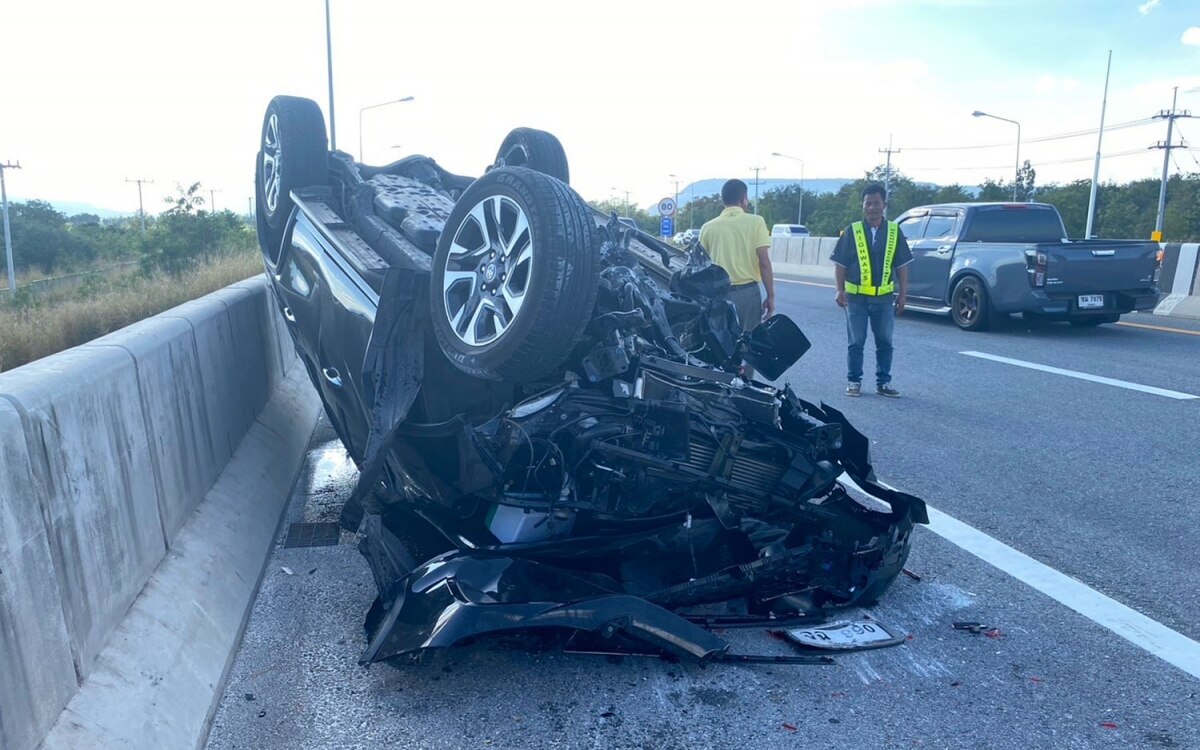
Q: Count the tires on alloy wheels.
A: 4